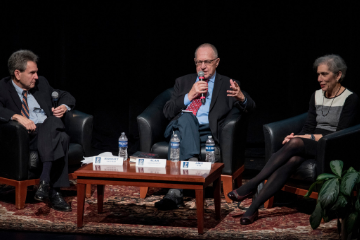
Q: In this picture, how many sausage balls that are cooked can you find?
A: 0